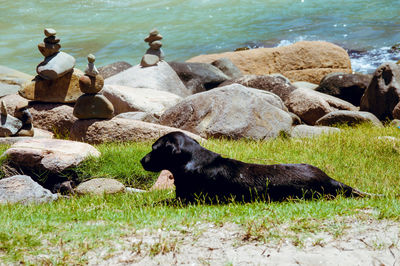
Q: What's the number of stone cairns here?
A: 3